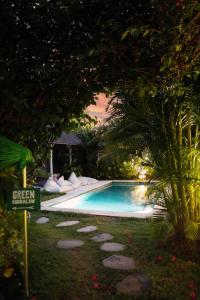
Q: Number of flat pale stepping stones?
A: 8